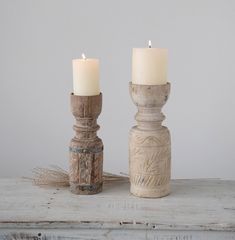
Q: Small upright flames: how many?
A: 2